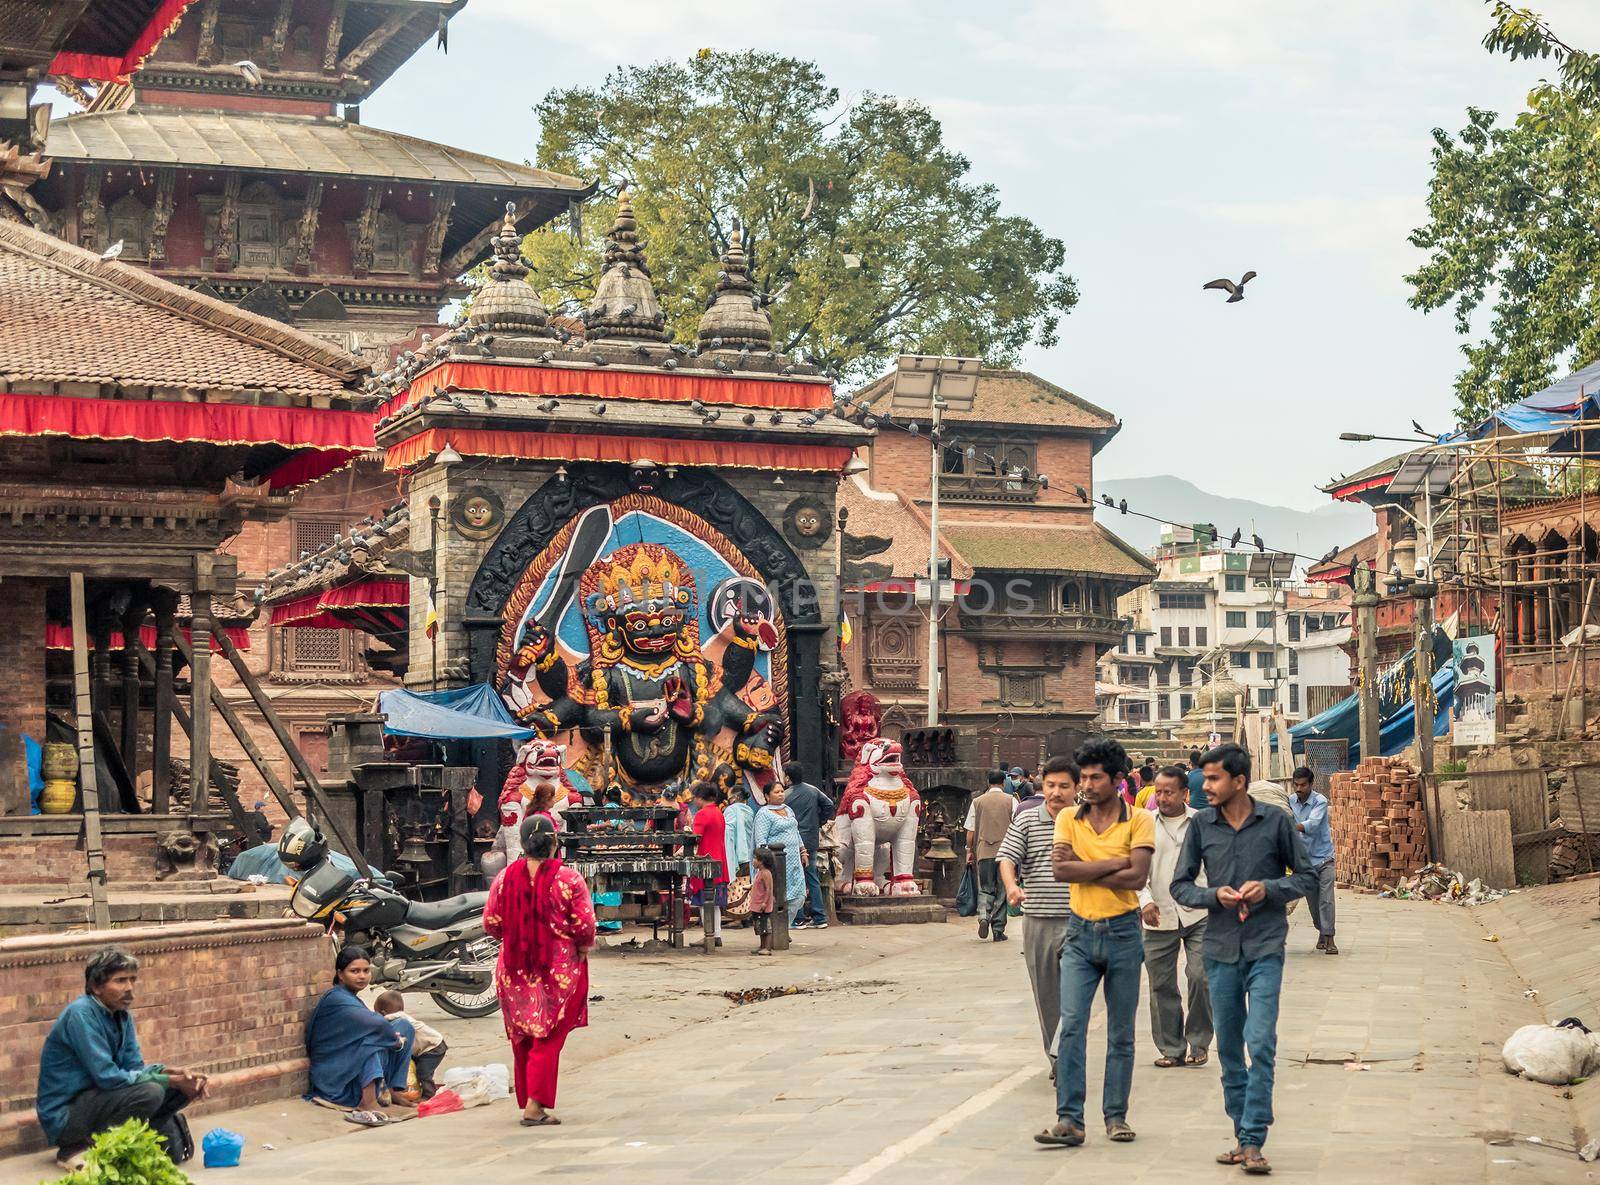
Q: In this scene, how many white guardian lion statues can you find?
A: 2